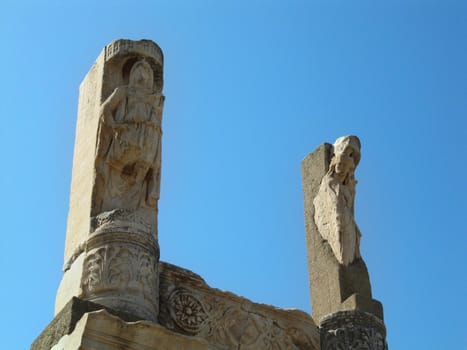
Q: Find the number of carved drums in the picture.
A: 2